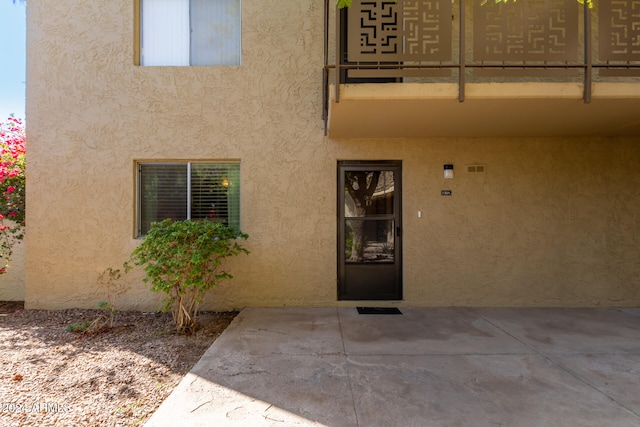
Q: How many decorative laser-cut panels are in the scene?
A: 3